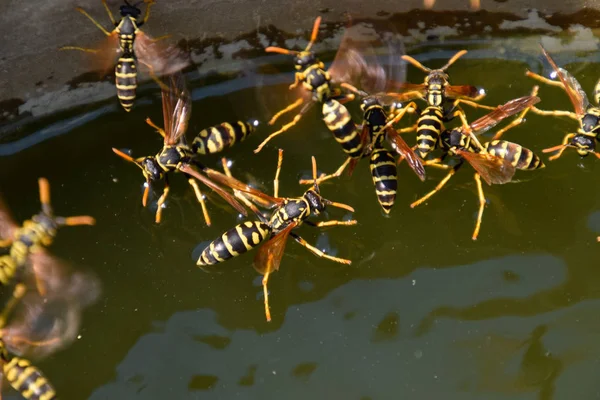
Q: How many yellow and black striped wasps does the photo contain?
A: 10